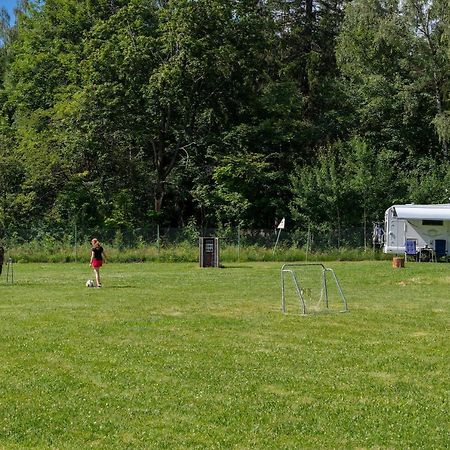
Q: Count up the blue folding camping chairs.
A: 2